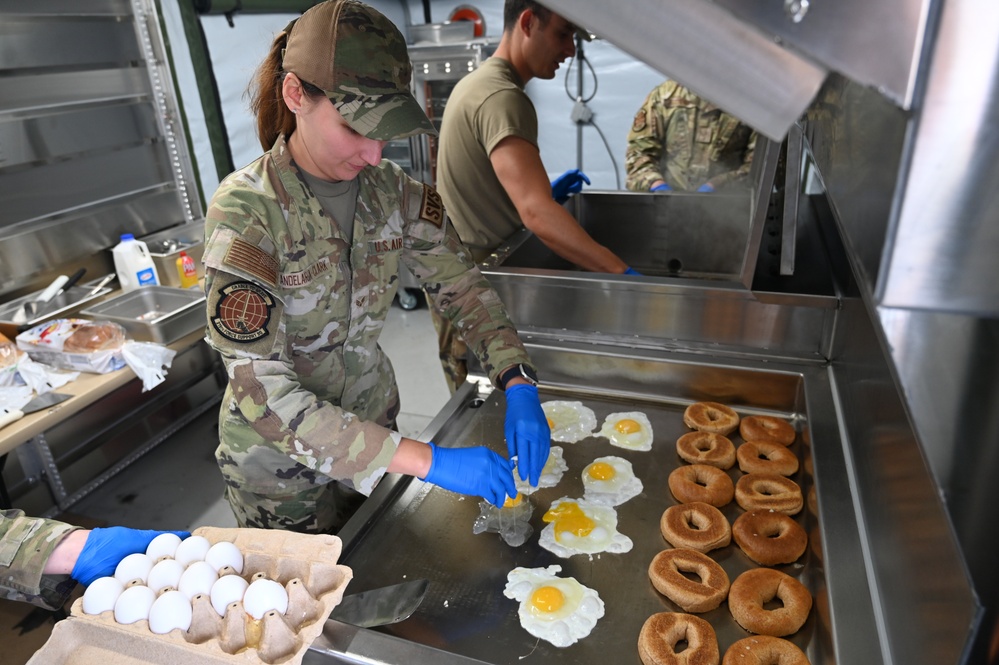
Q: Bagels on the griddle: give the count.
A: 12